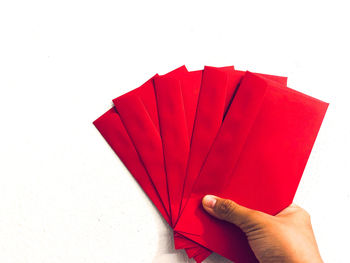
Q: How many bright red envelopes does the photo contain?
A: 5